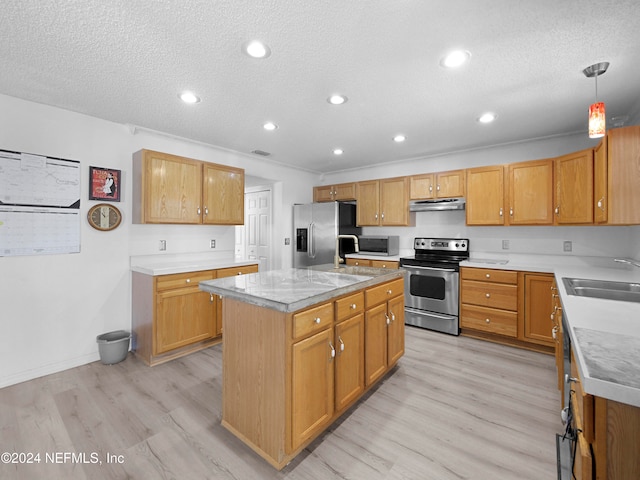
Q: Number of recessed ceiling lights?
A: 8